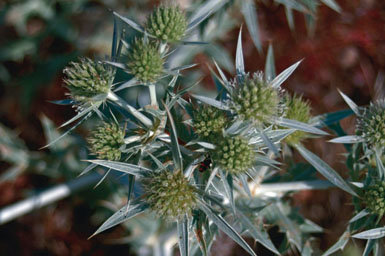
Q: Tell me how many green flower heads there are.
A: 11